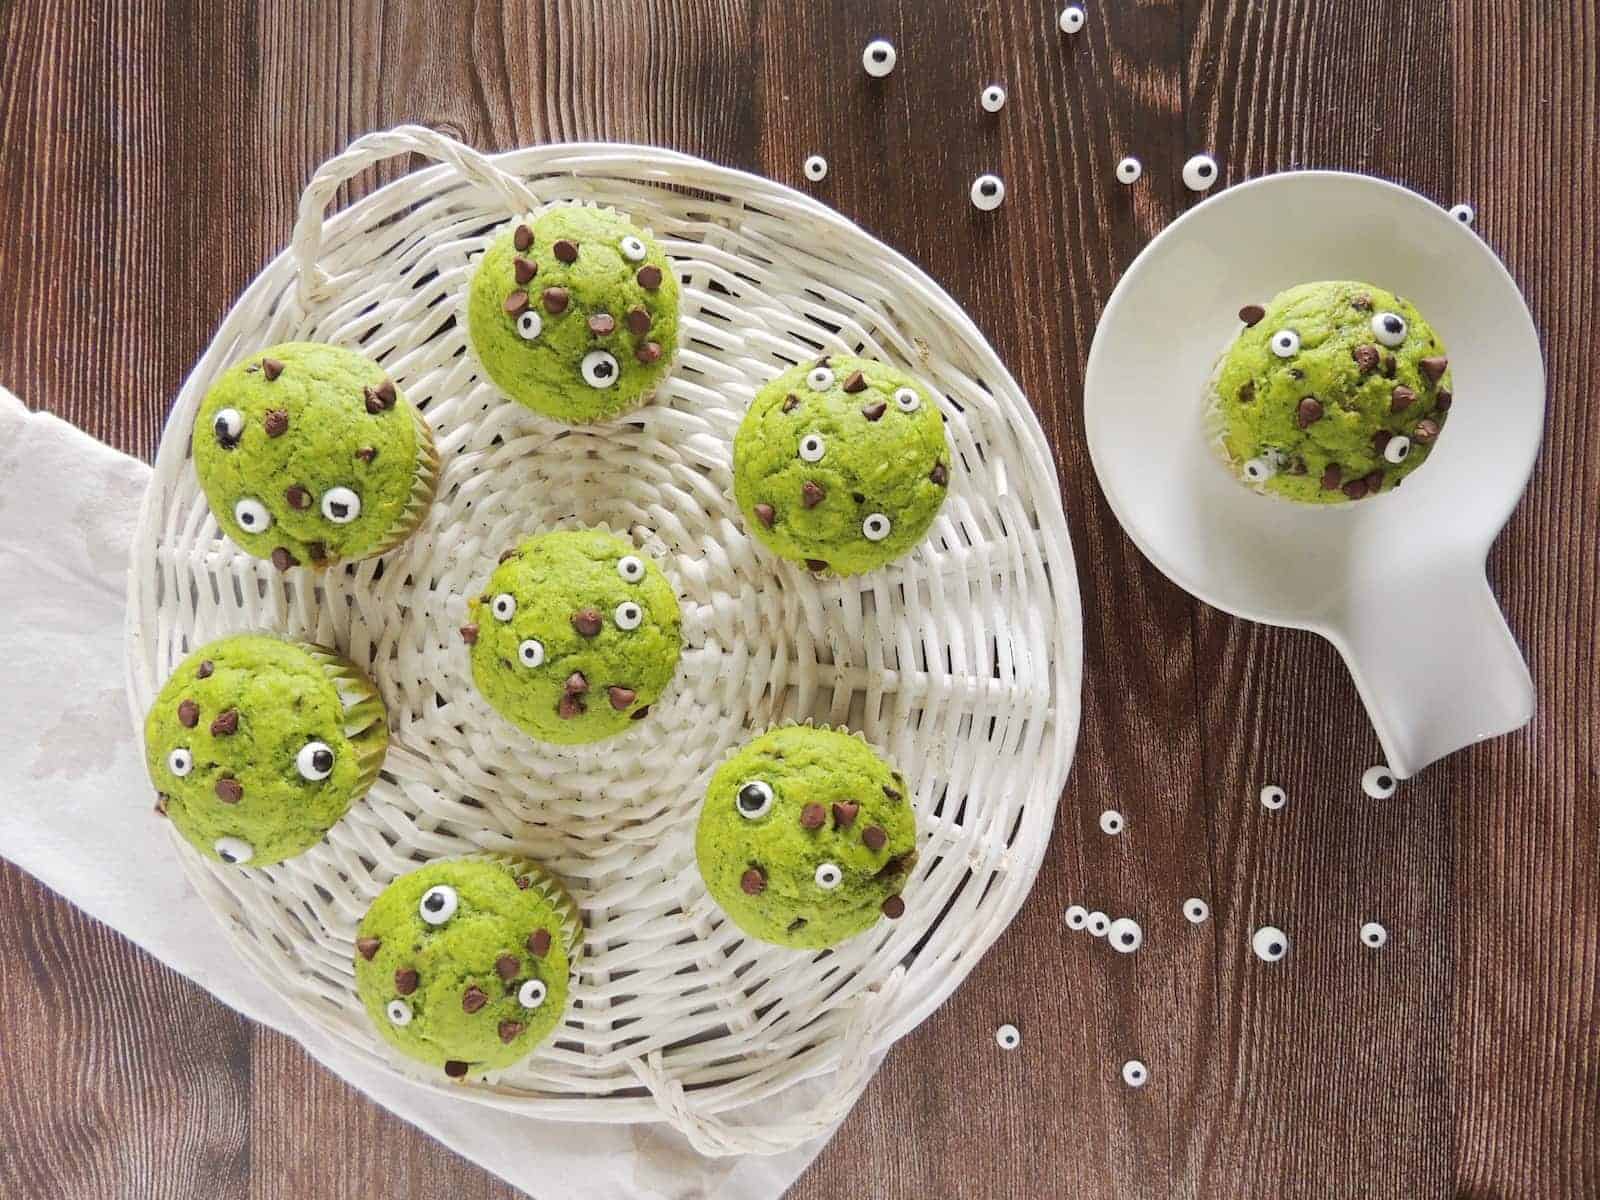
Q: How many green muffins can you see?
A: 8